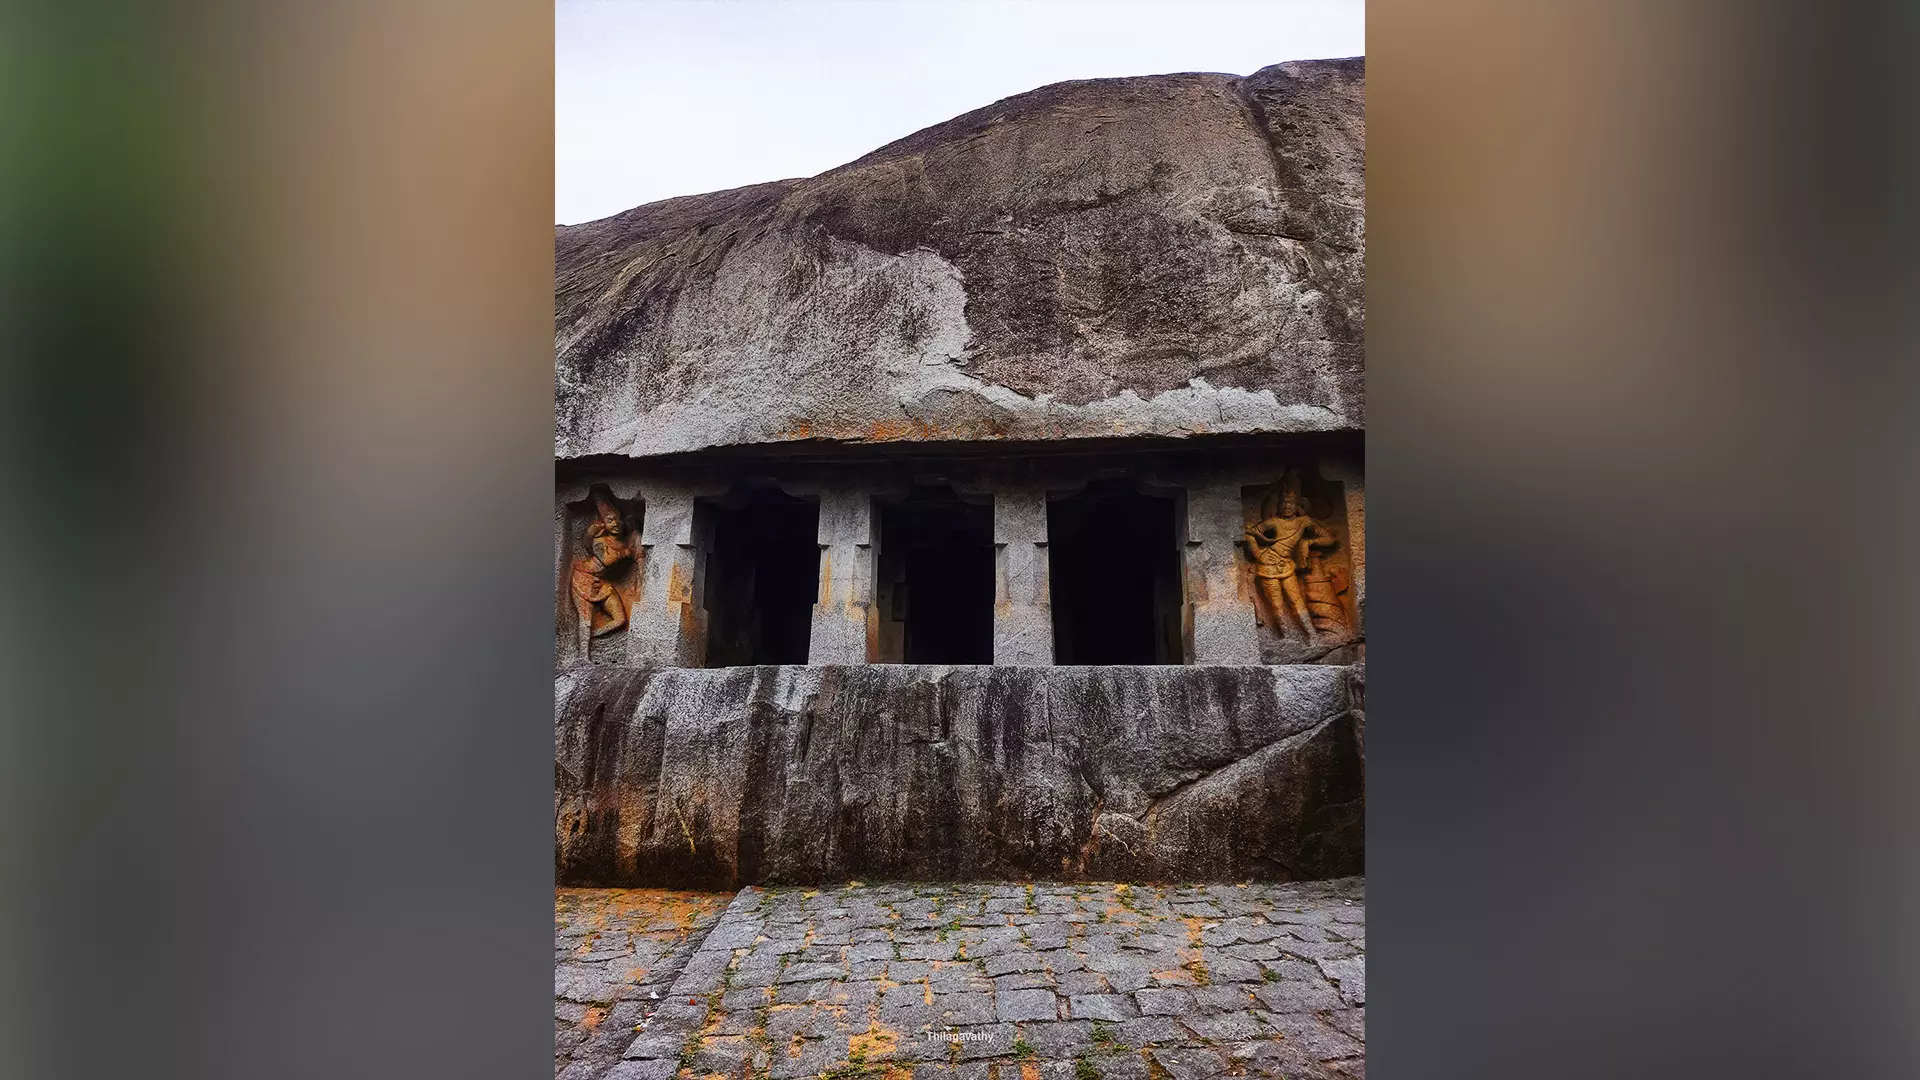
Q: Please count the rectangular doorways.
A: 3